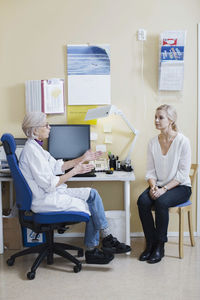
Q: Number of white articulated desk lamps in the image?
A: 1